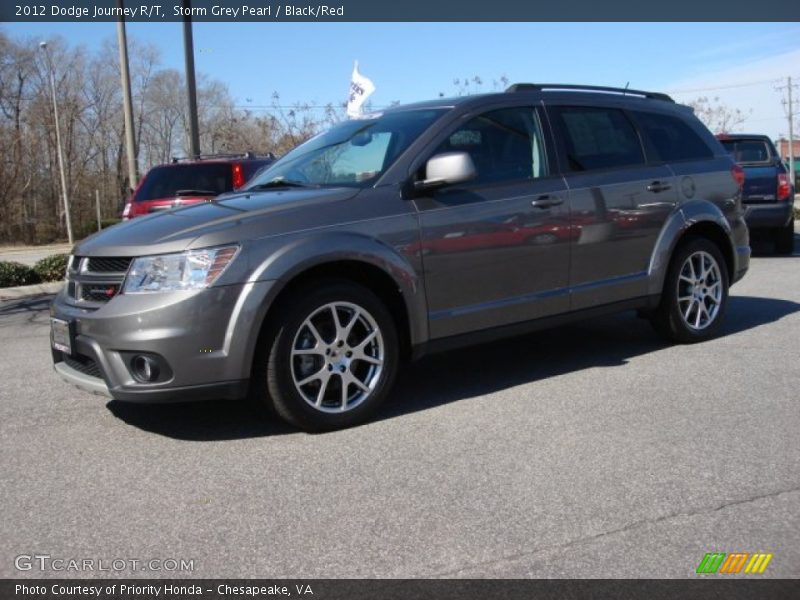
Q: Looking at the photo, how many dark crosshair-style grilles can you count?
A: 1